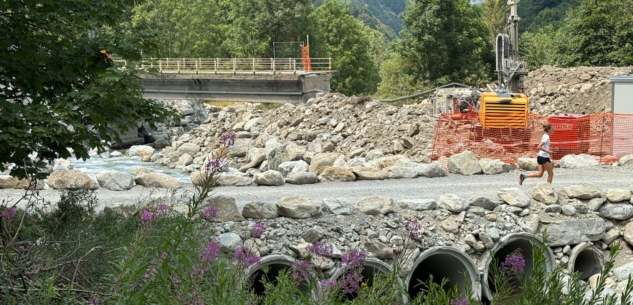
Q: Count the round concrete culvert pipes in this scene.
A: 5